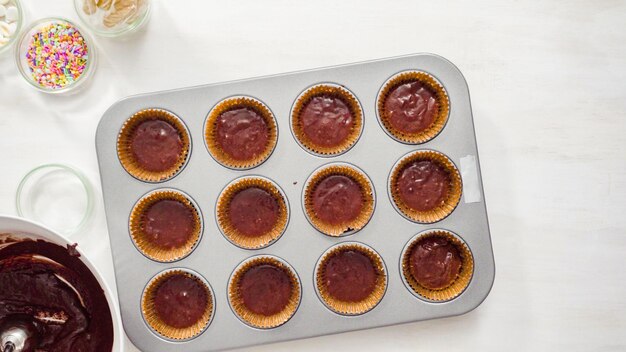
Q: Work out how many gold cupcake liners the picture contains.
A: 12